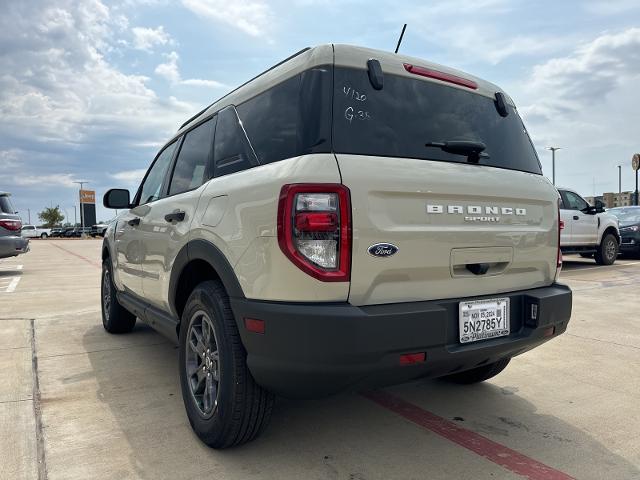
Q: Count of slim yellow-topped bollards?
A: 0